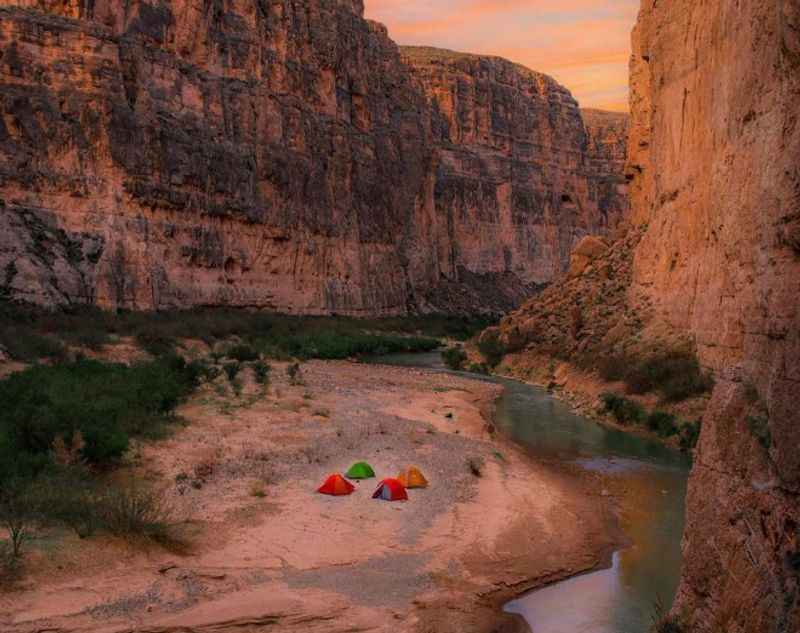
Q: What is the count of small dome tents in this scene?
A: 4